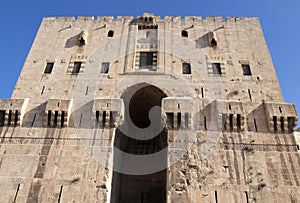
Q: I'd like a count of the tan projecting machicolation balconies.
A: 6